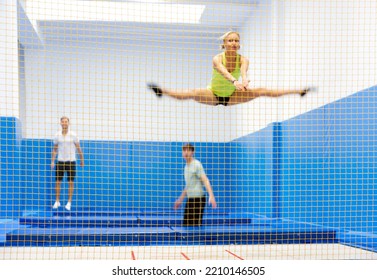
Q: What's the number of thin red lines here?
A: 3